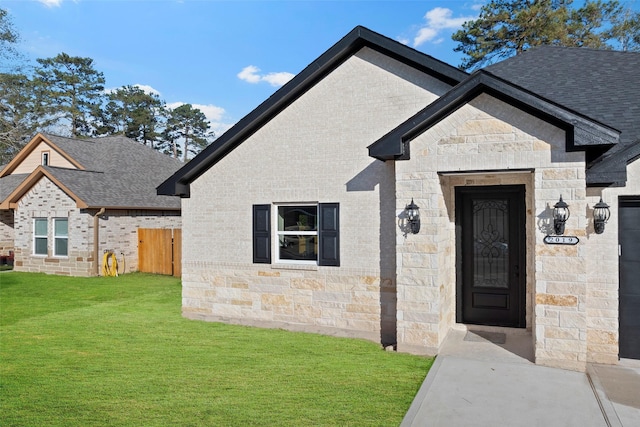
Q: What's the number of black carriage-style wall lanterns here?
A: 3